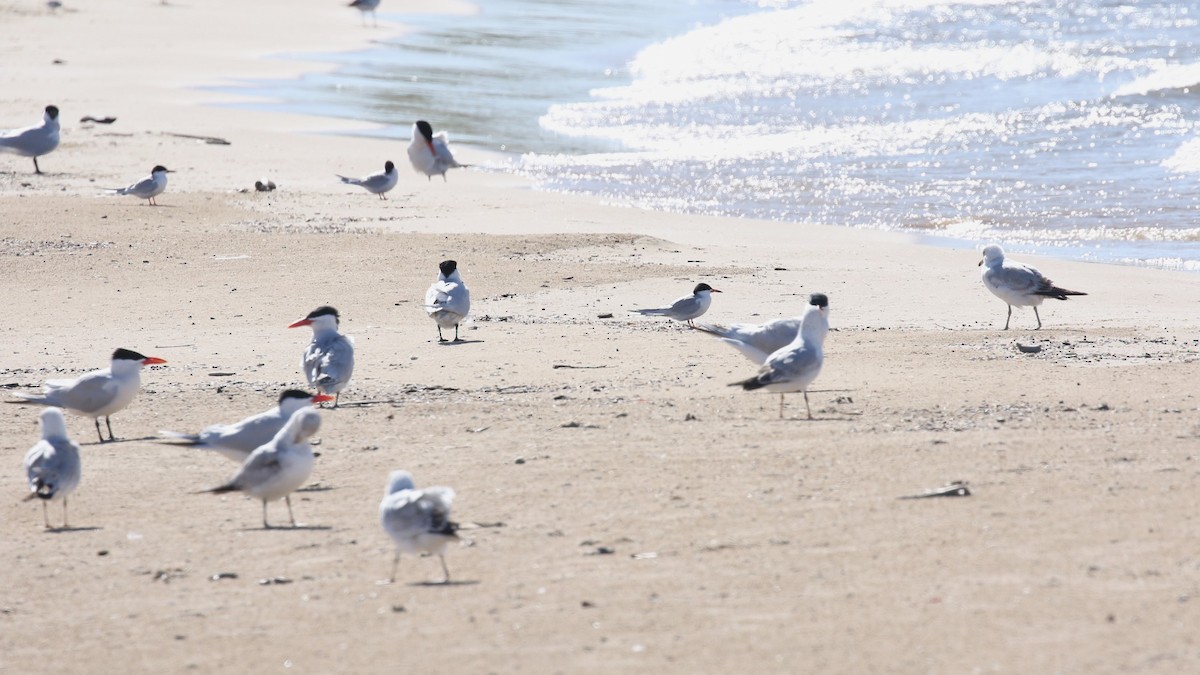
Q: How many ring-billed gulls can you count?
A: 5